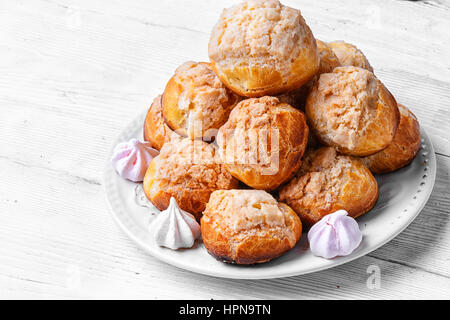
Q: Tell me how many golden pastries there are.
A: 11